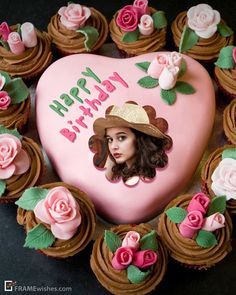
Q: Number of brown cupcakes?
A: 12